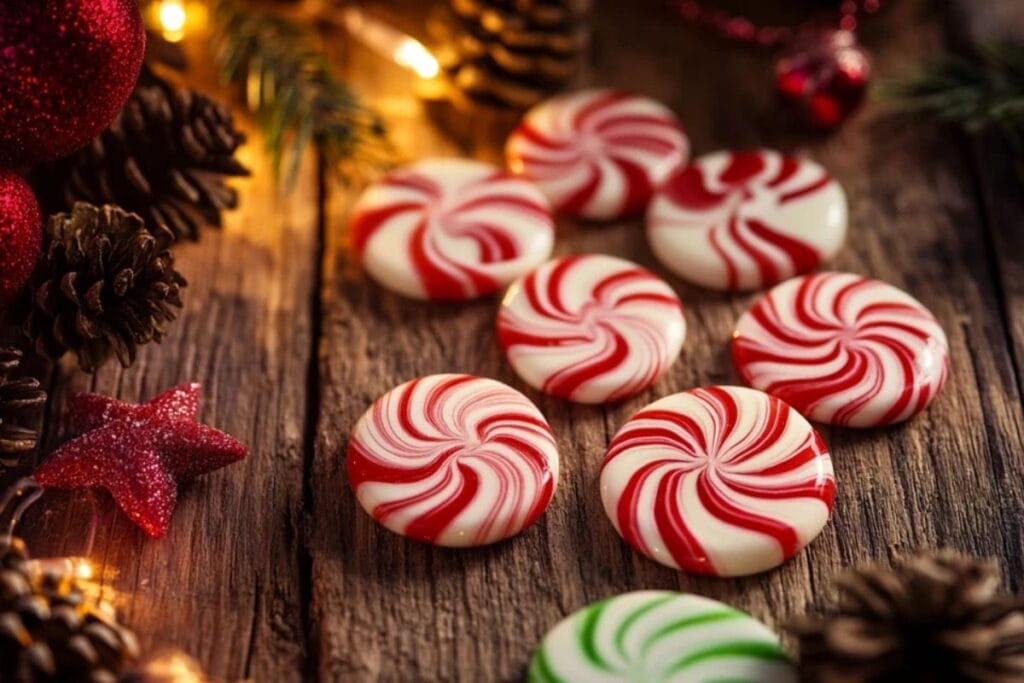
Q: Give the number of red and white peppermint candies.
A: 7